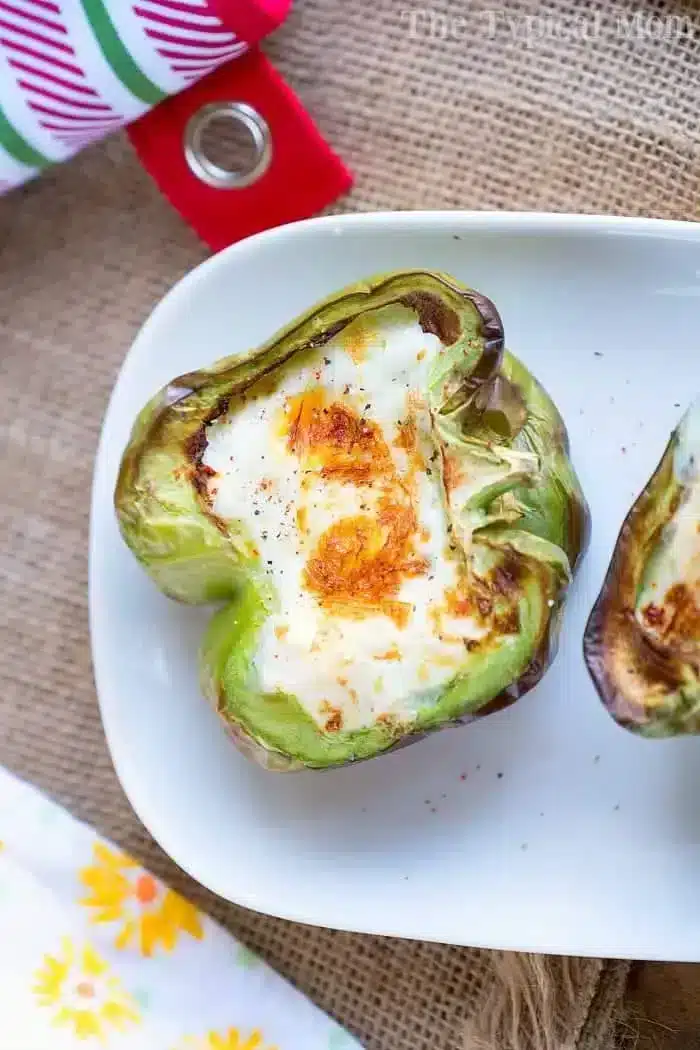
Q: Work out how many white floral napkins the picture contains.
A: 1